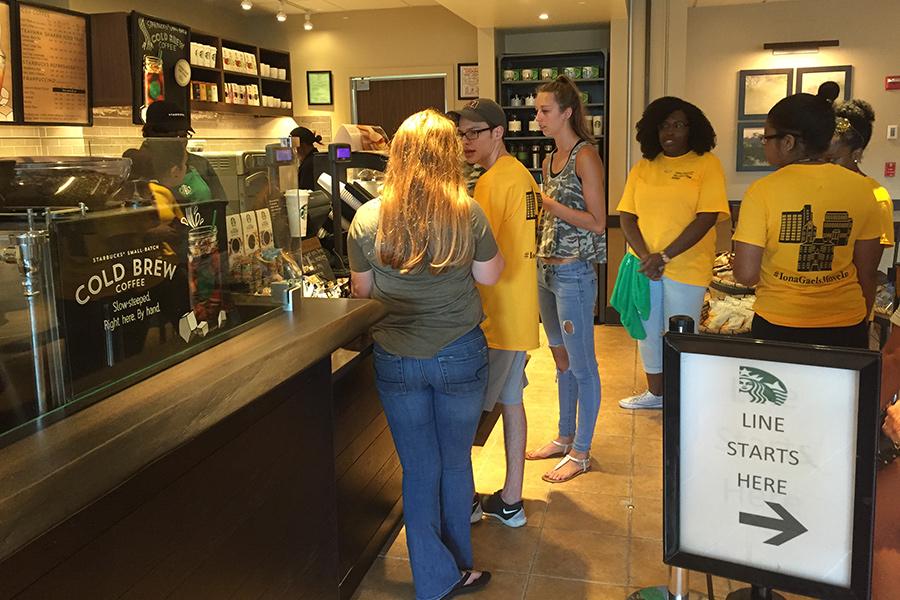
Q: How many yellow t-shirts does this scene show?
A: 4